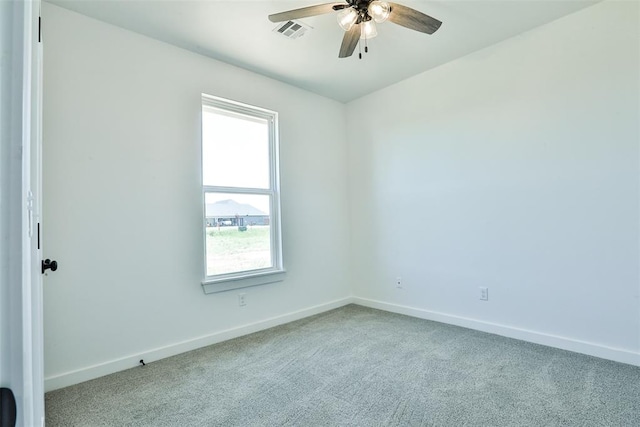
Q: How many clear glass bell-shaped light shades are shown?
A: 3